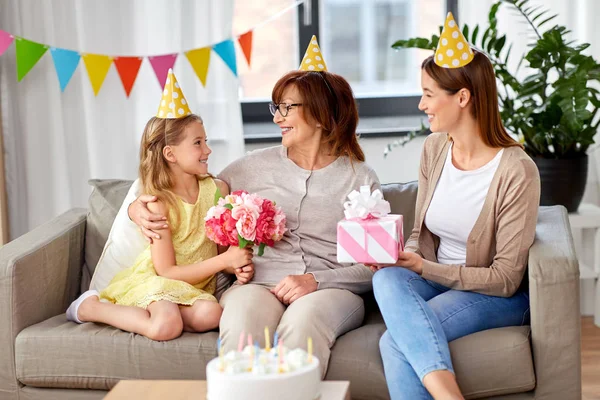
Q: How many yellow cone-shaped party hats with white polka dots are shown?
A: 3